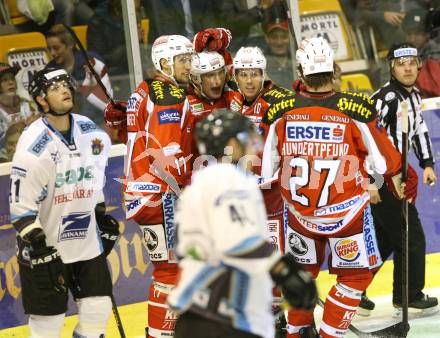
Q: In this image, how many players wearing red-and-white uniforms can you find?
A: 4